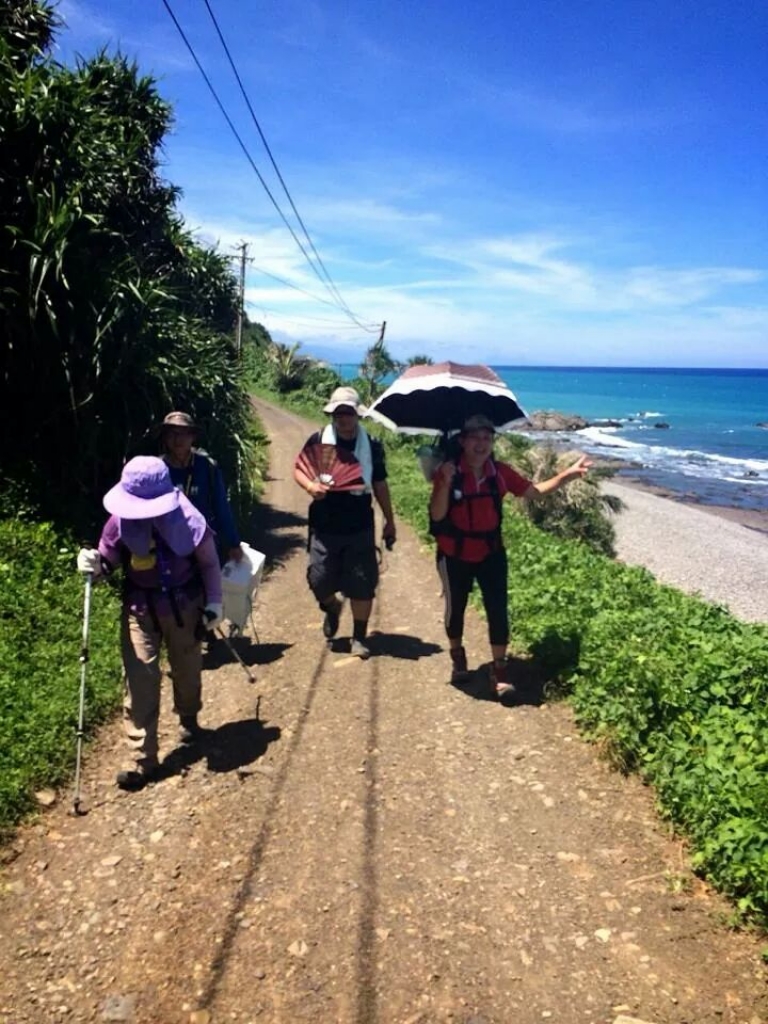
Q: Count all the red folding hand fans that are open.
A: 1